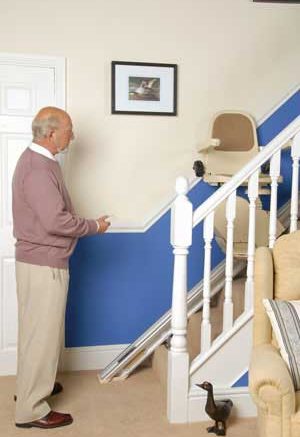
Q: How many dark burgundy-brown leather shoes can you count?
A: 2